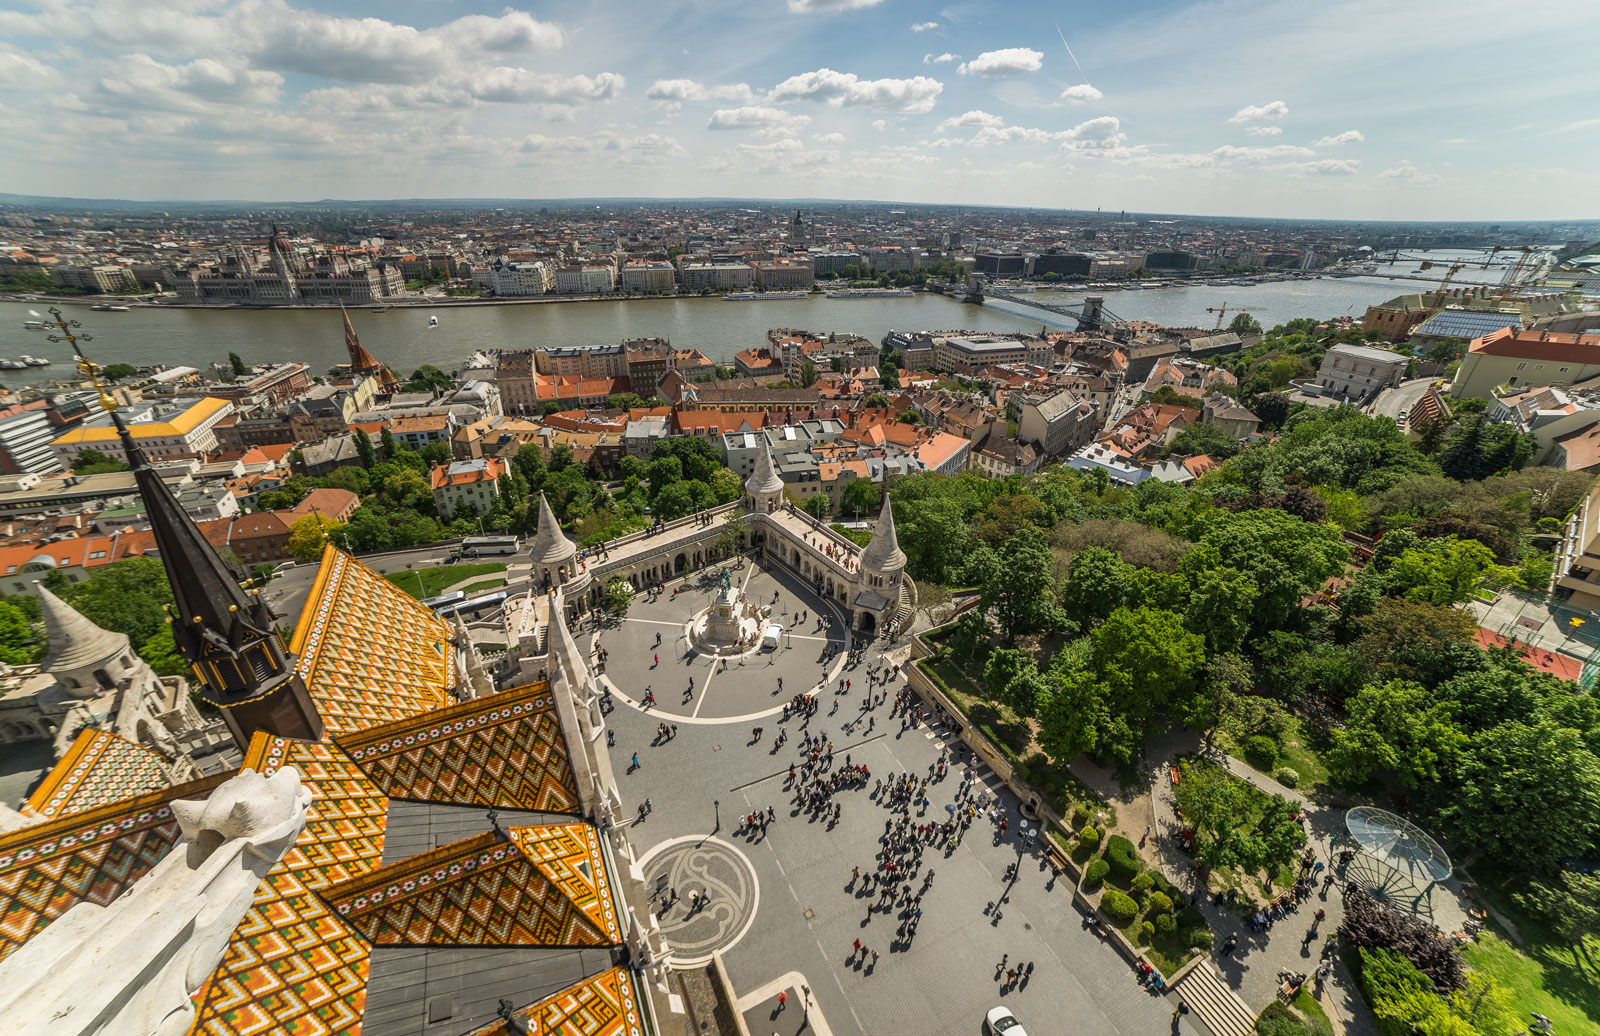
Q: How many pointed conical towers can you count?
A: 4